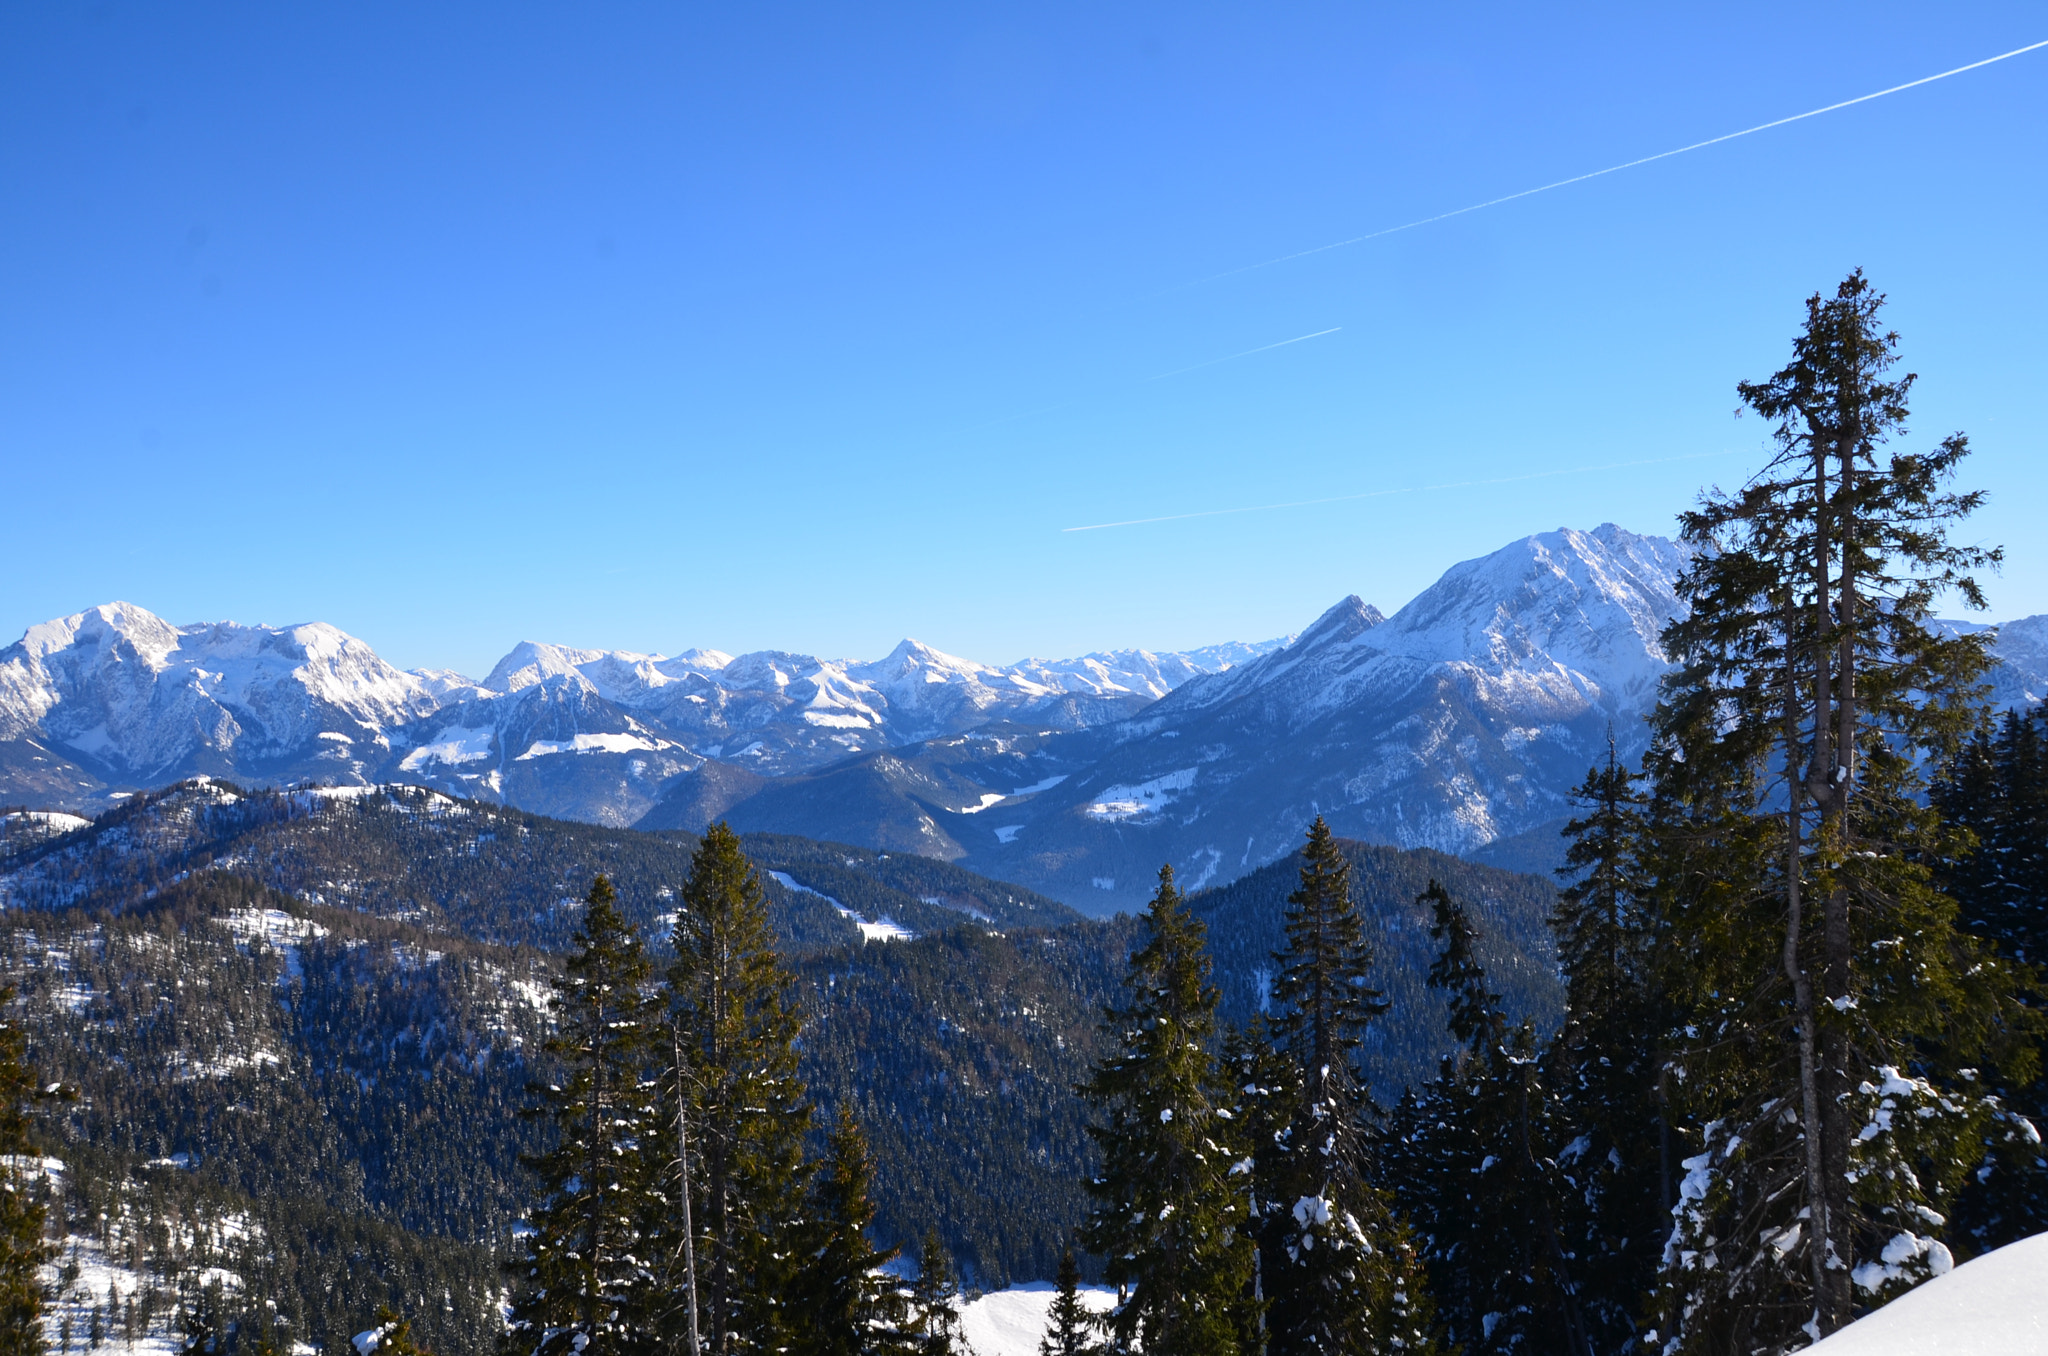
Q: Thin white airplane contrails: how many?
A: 3